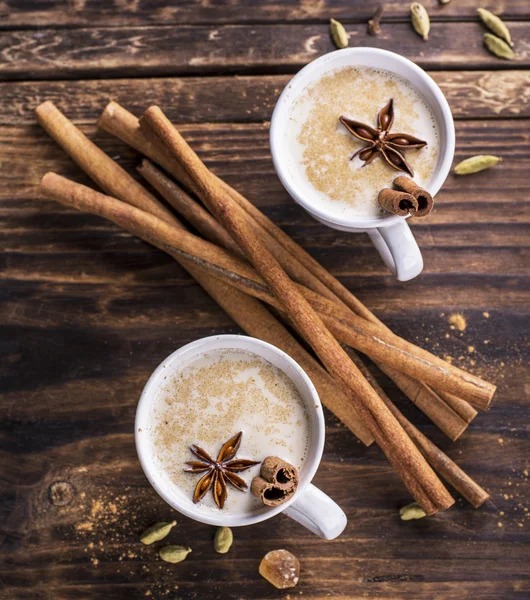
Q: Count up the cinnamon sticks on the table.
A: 5